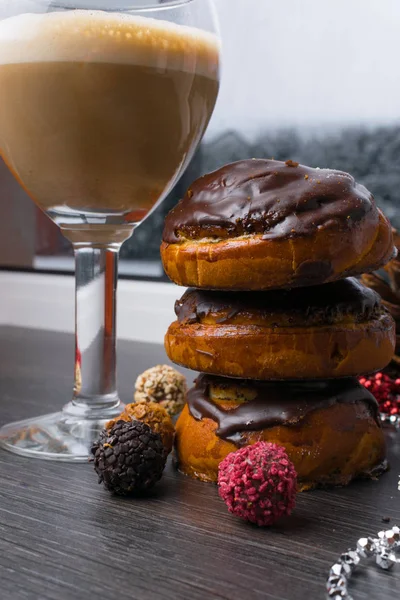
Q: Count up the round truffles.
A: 4